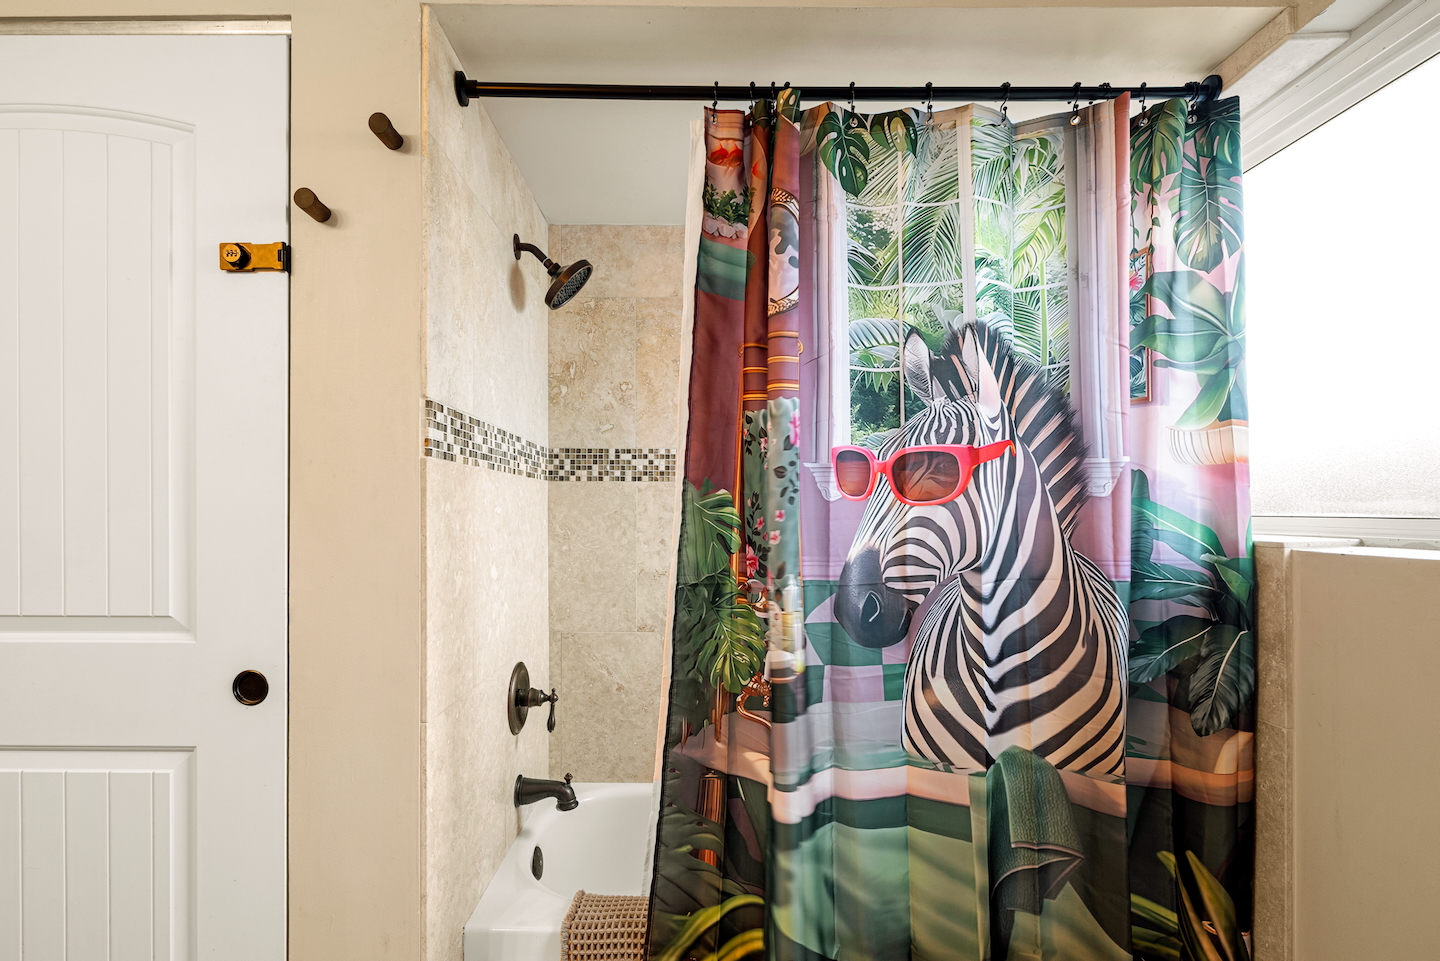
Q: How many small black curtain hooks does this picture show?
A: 12